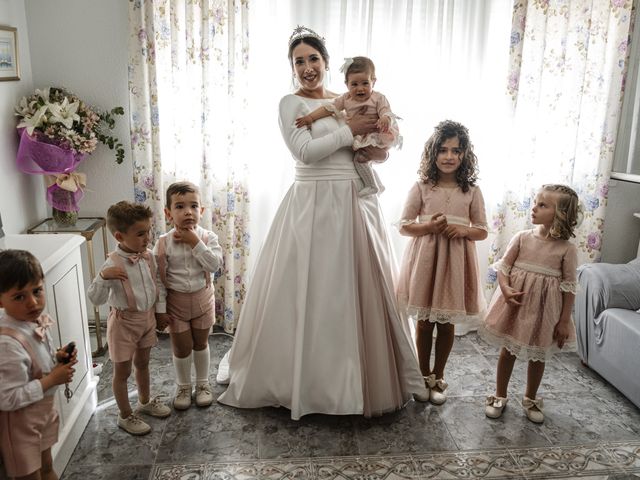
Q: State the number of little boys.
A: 3